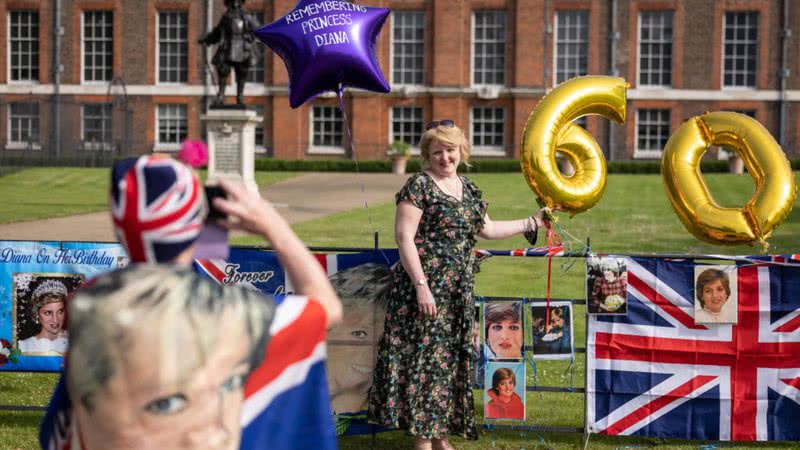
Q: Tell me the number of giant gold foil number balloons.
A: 2